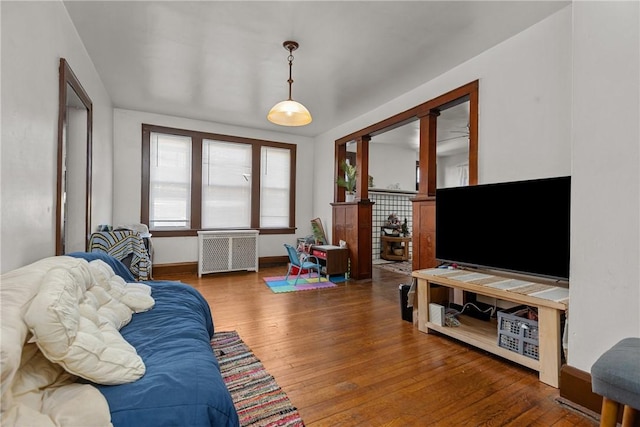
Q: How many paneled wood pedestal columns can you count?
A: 2